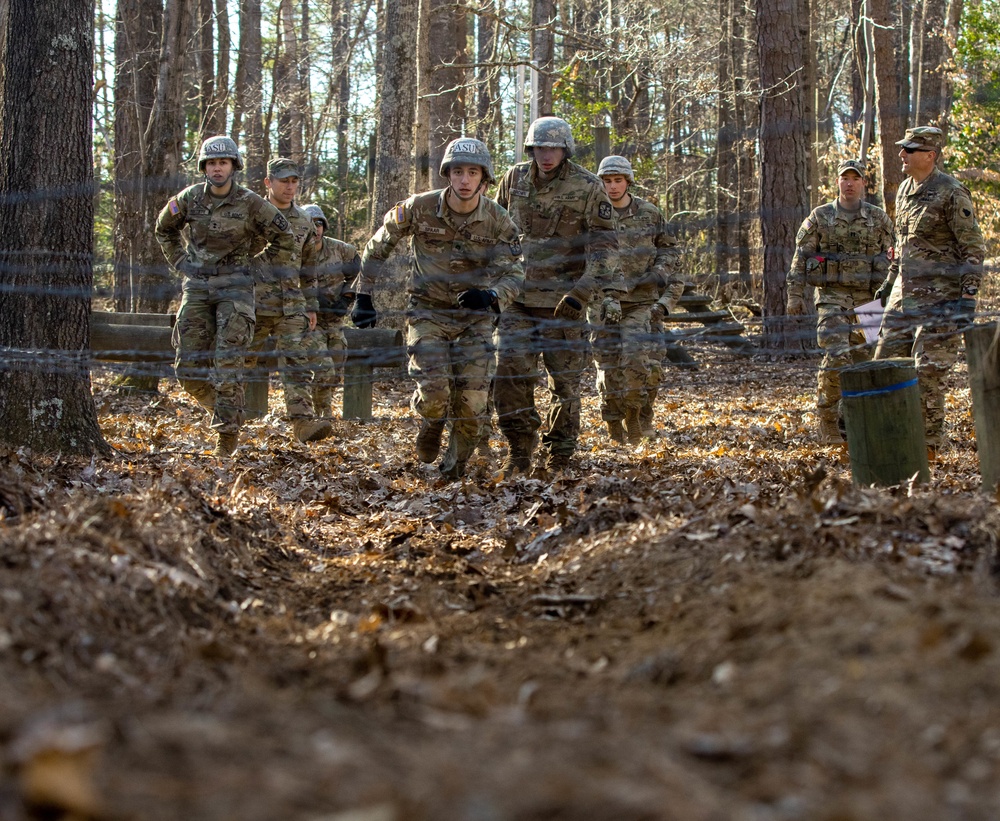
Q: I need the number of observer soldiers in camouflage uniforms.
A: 2